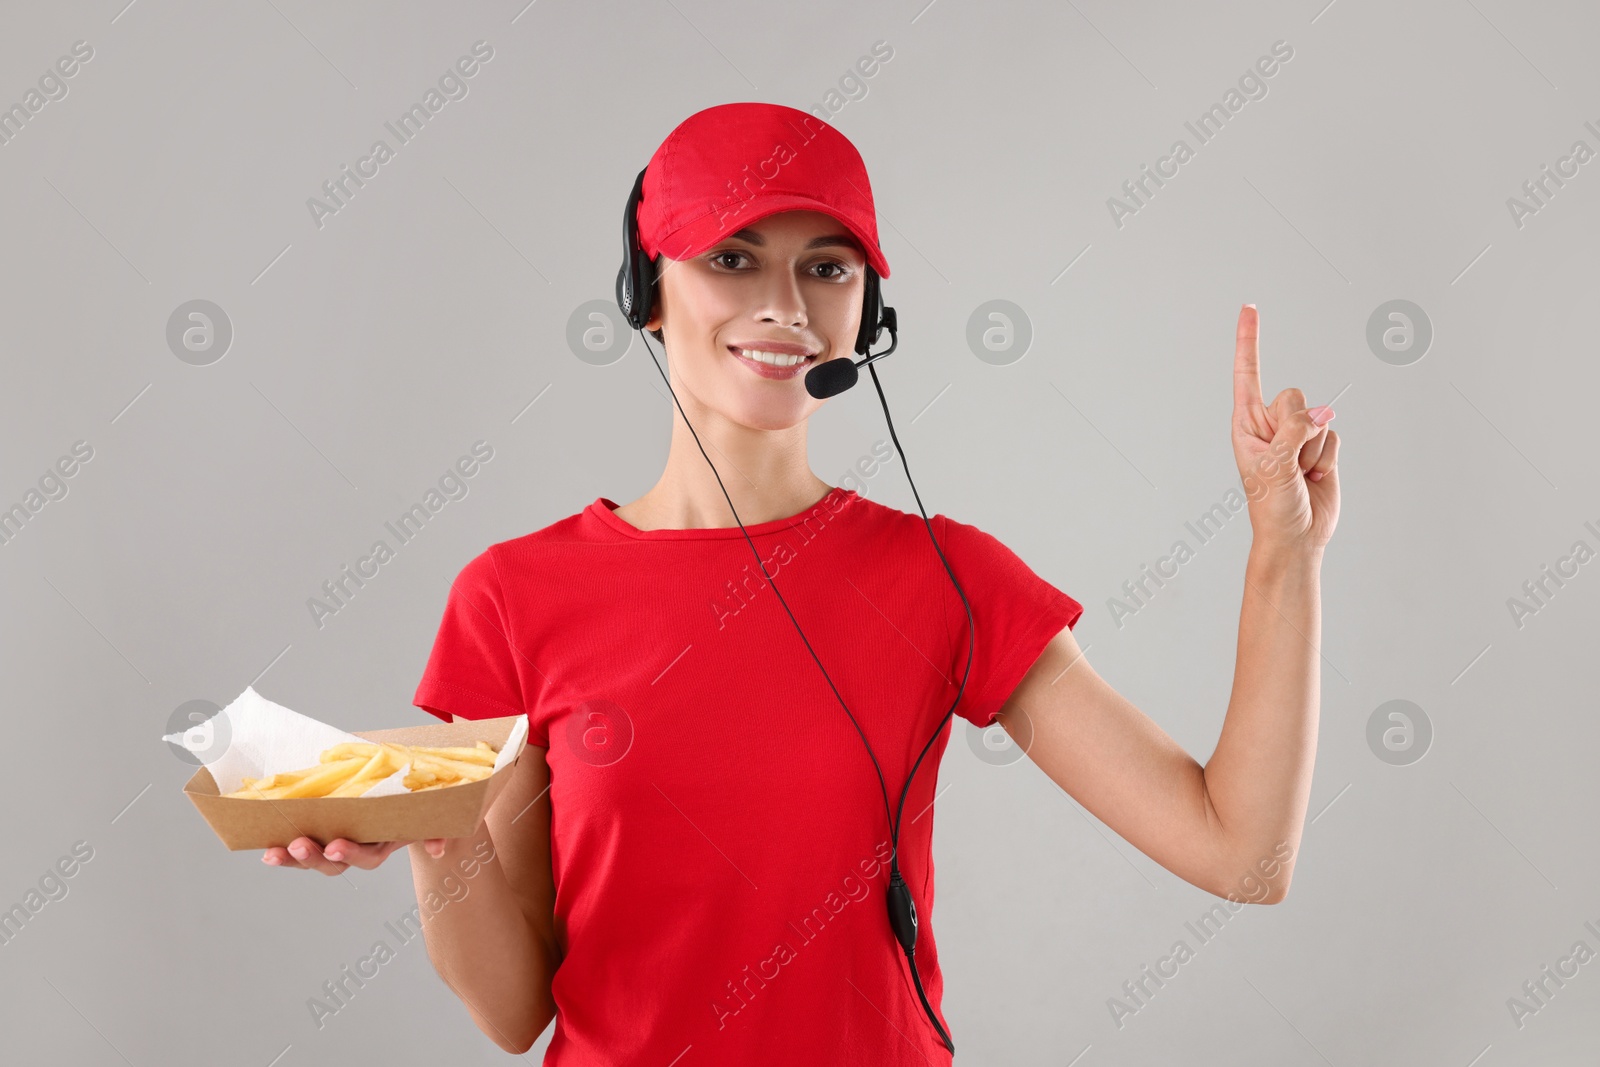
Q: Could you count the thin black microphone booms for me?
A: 1